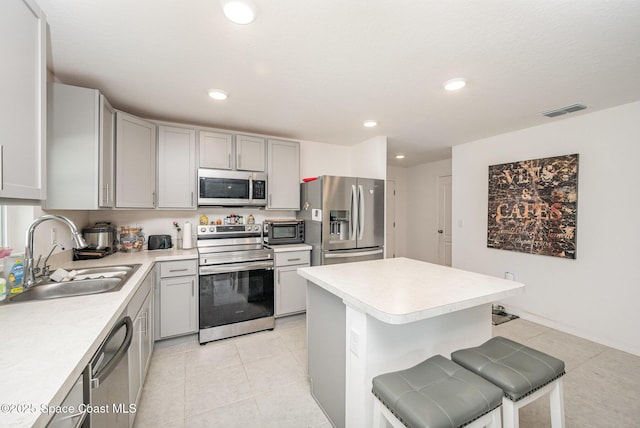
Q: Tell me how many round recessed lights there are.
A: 5